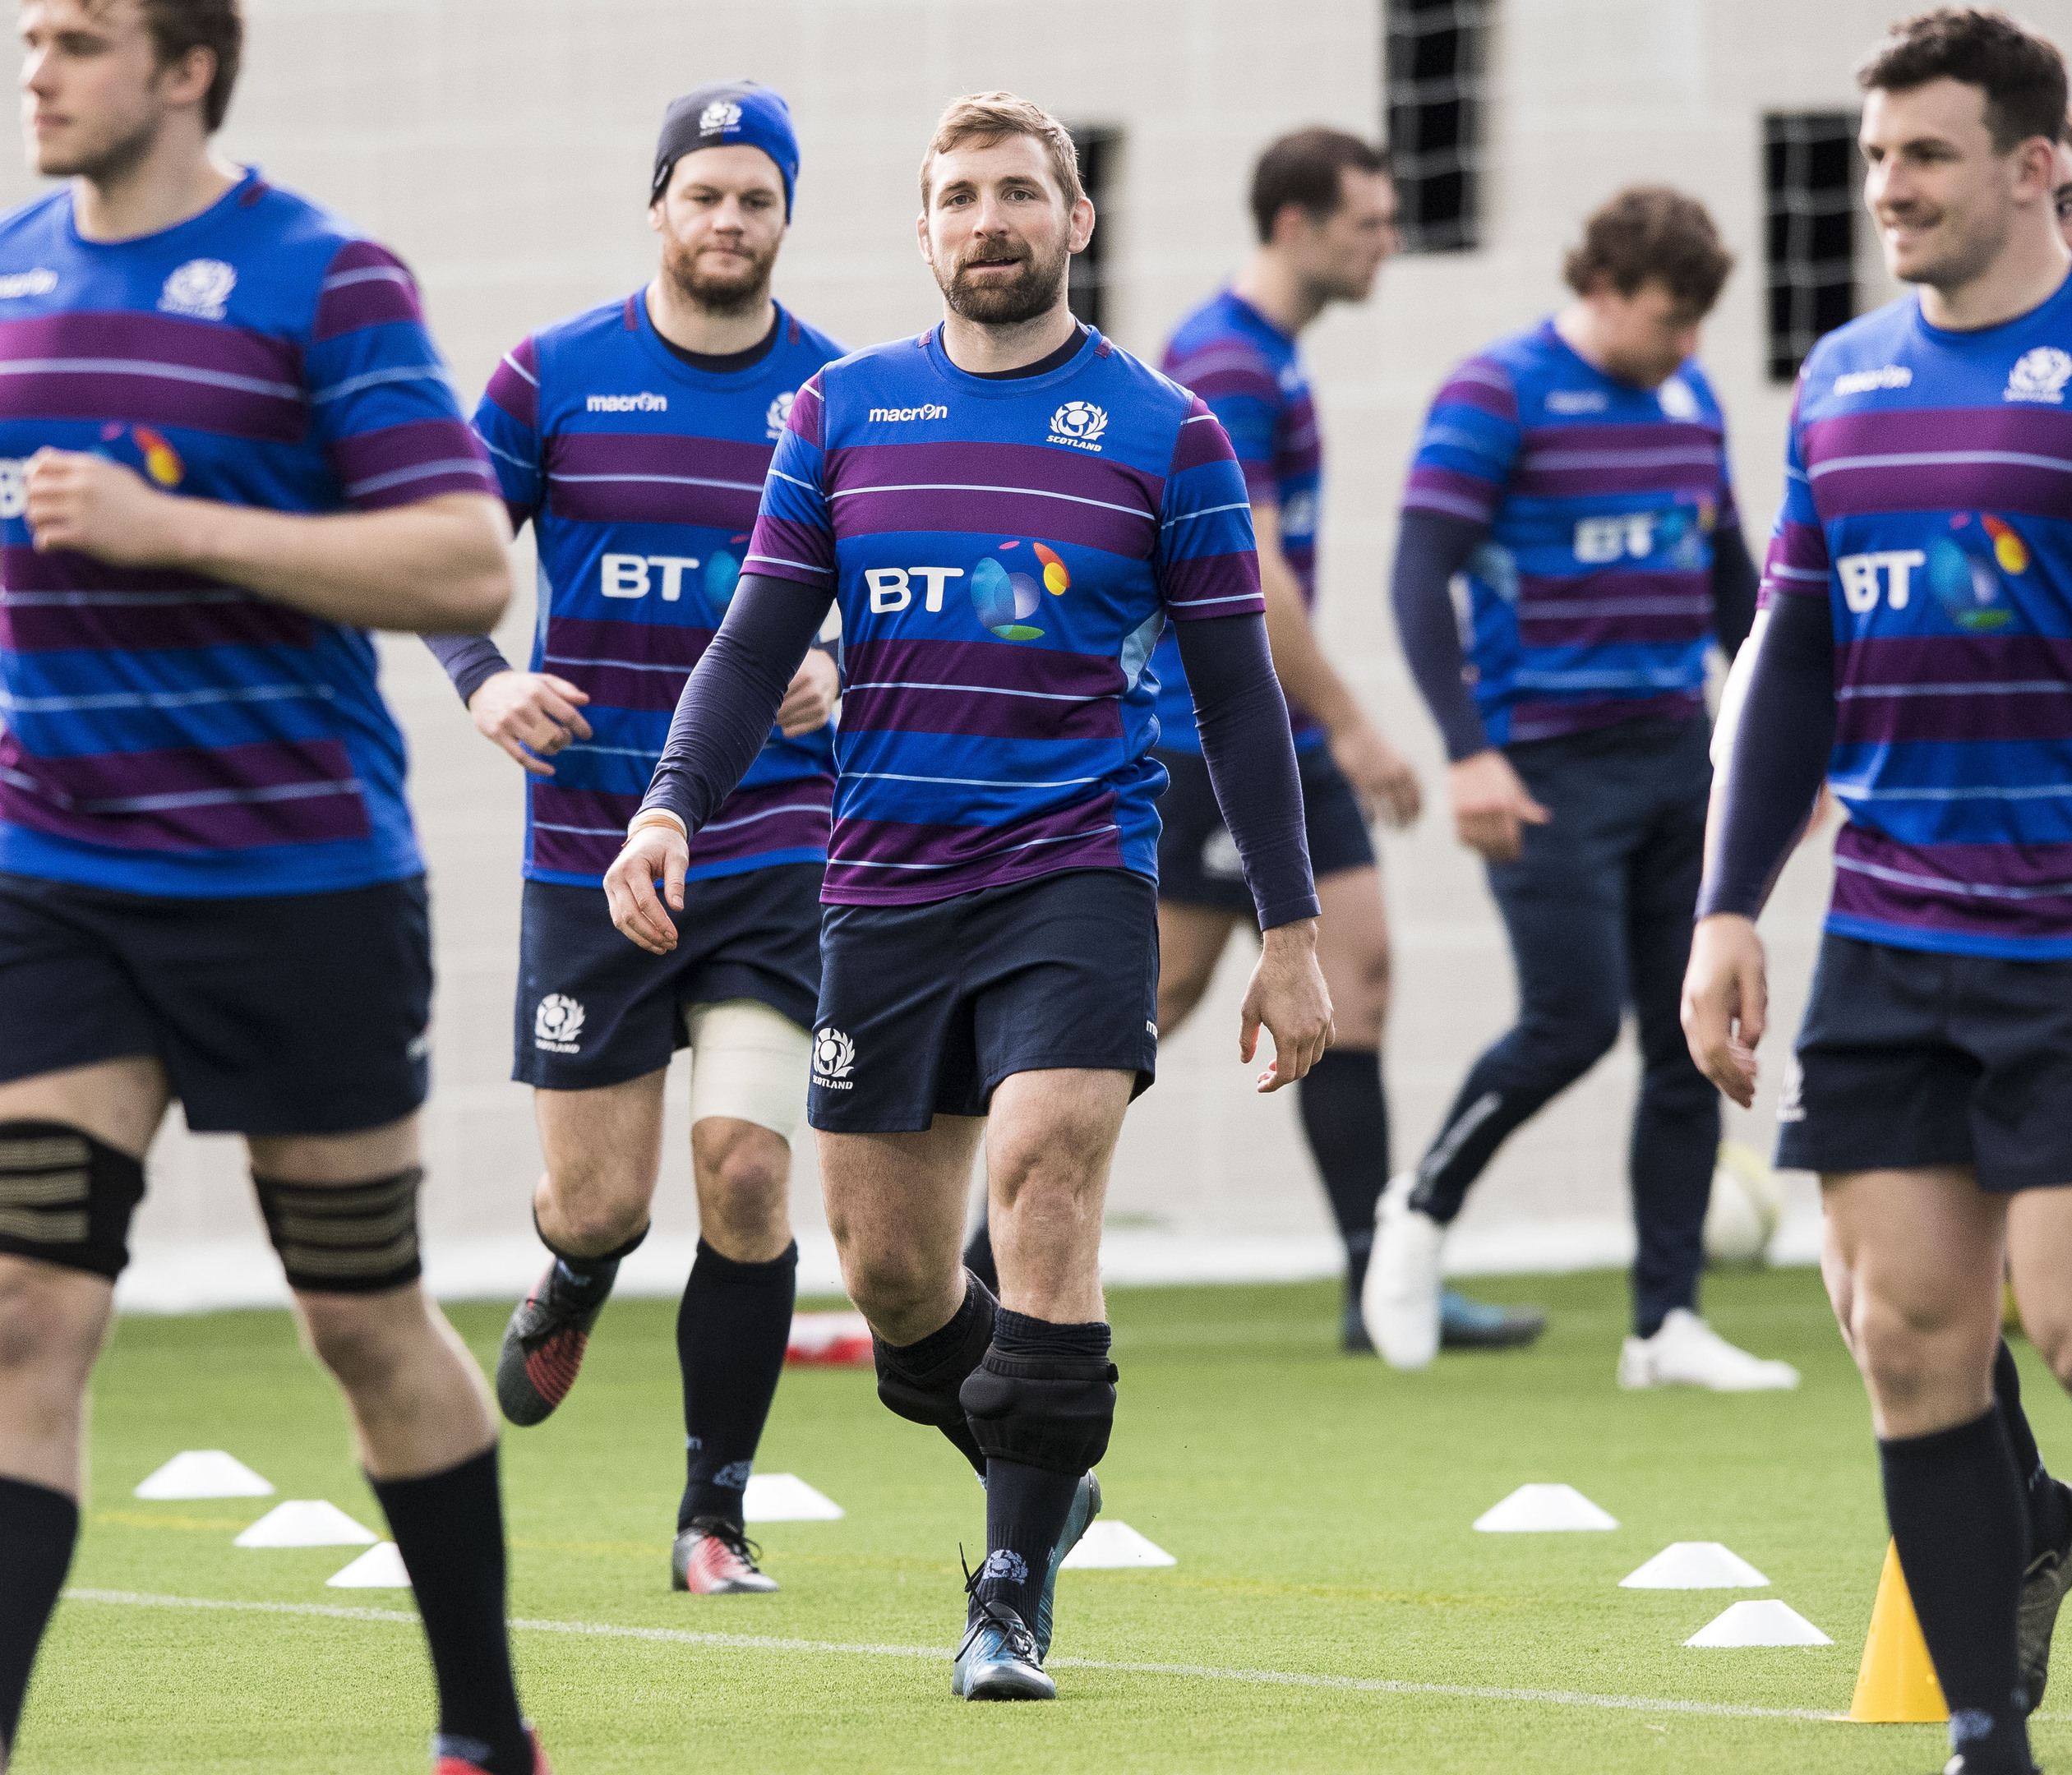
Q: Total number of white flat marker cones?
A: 8